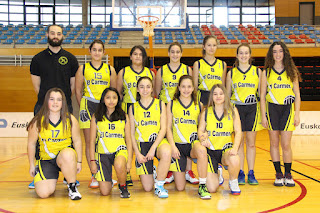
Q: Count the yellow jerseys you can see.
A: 11